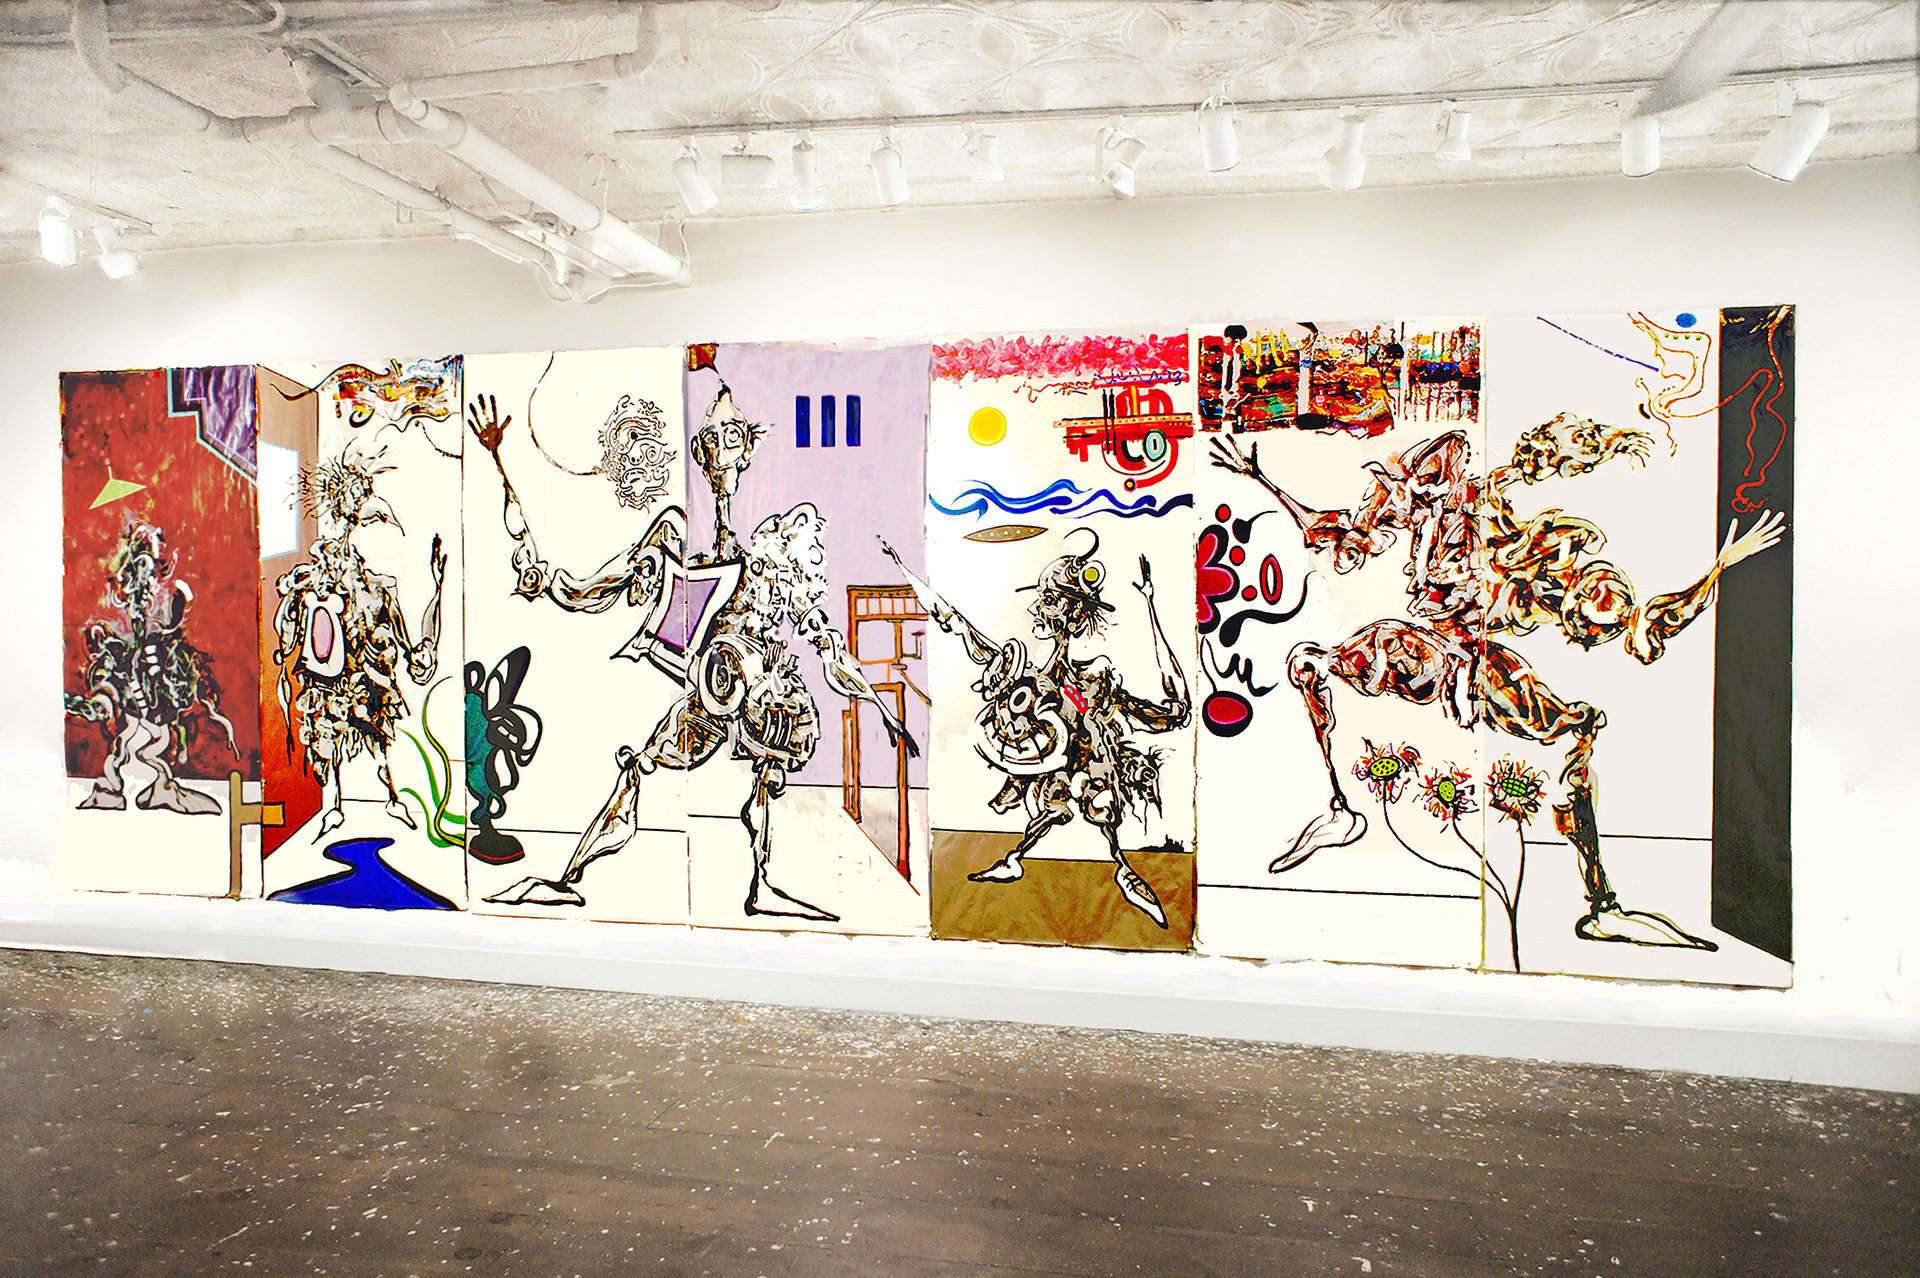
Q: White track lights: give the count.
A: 13